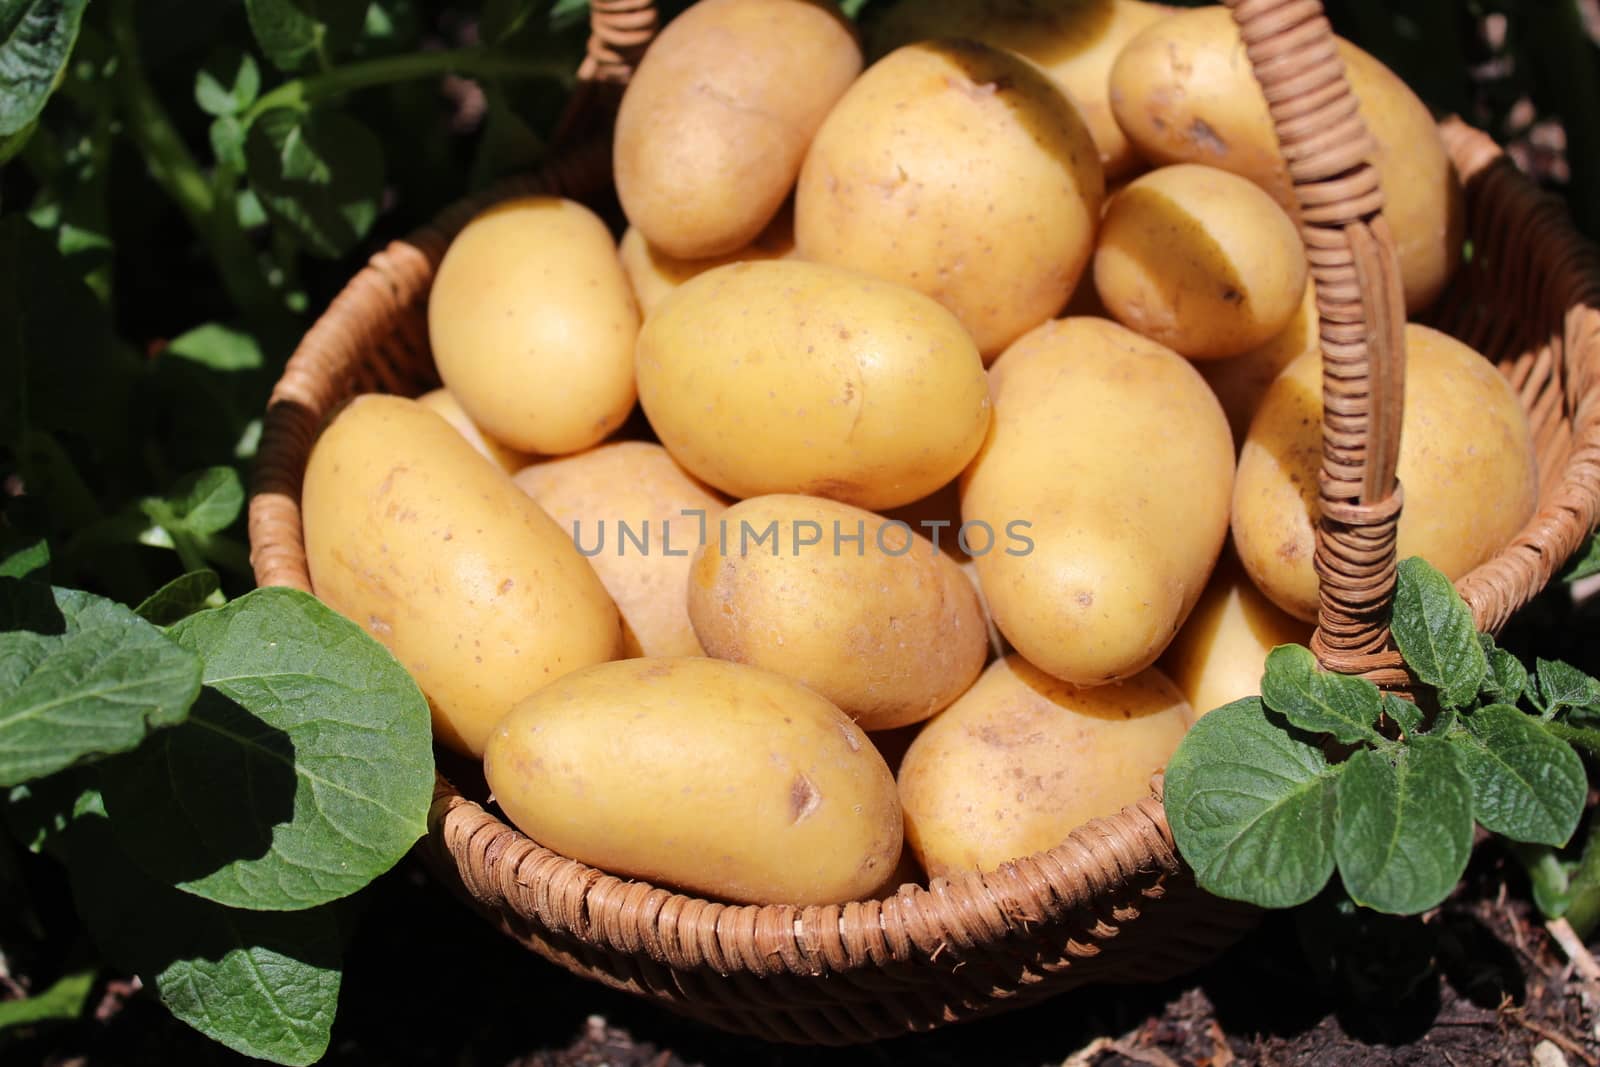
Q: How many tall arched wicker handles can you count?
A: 1